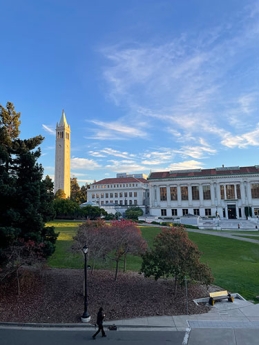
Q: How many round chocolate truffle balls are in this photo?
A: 0